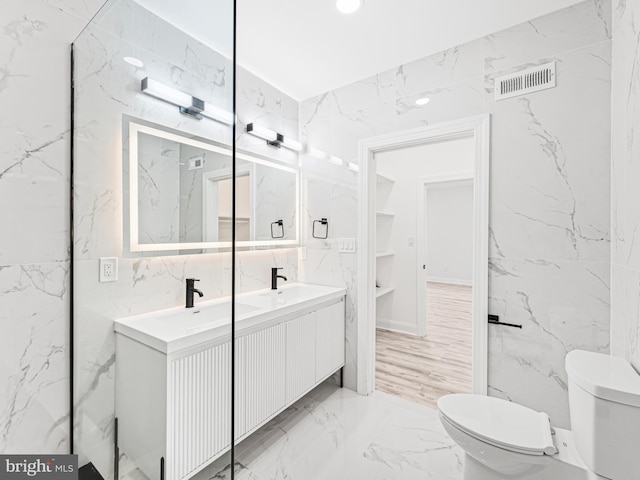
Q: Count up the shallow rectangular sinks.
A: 2